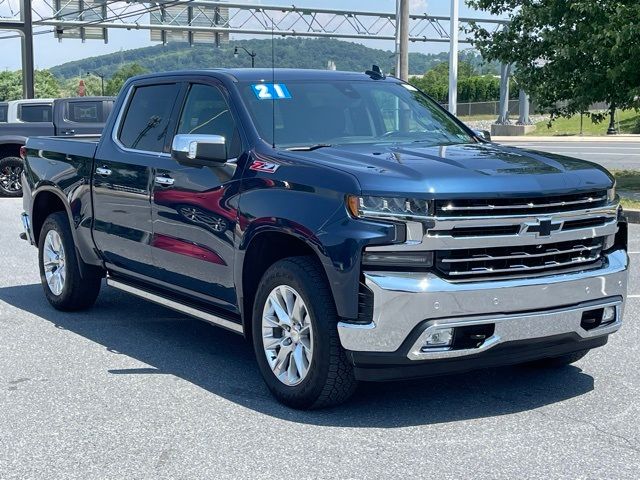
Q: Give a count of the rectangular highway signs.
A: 2